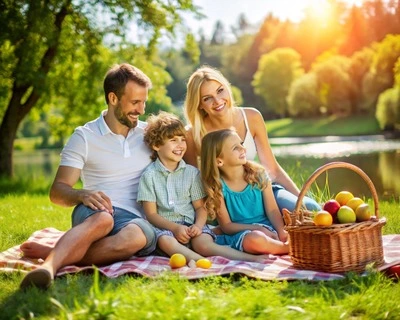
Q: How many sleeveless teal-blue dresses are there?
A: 1